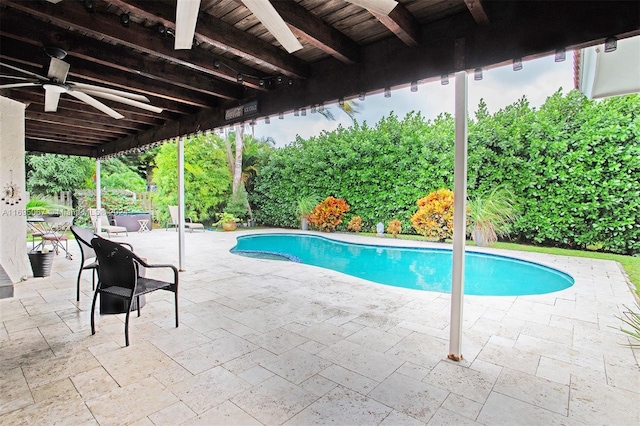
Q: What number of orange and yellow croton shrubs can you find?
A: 4